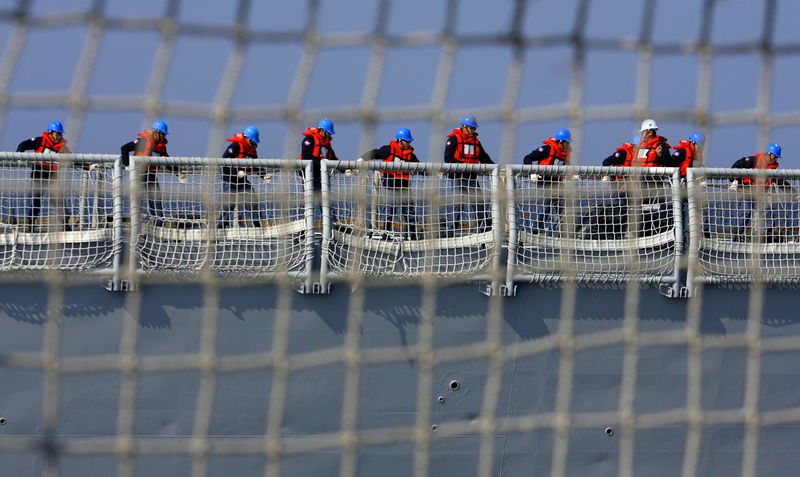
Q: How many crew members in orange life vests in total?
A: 11